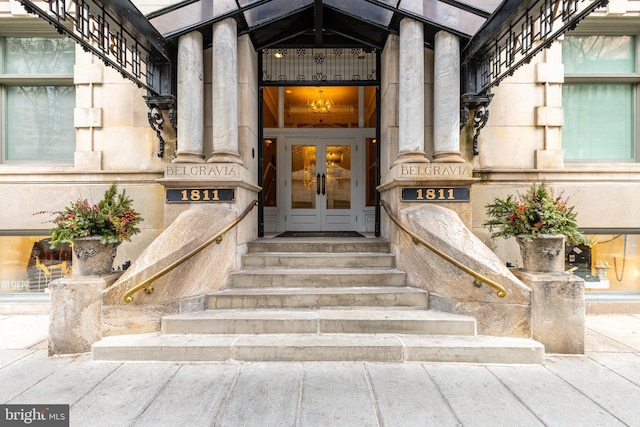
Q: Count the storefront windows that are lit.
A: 2